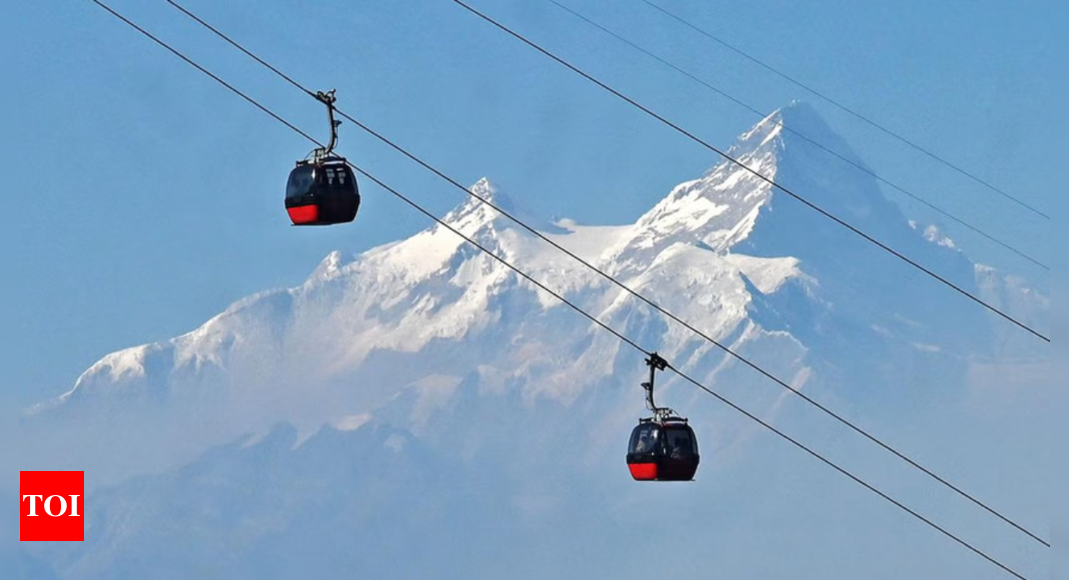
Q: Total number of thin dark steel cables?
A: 5